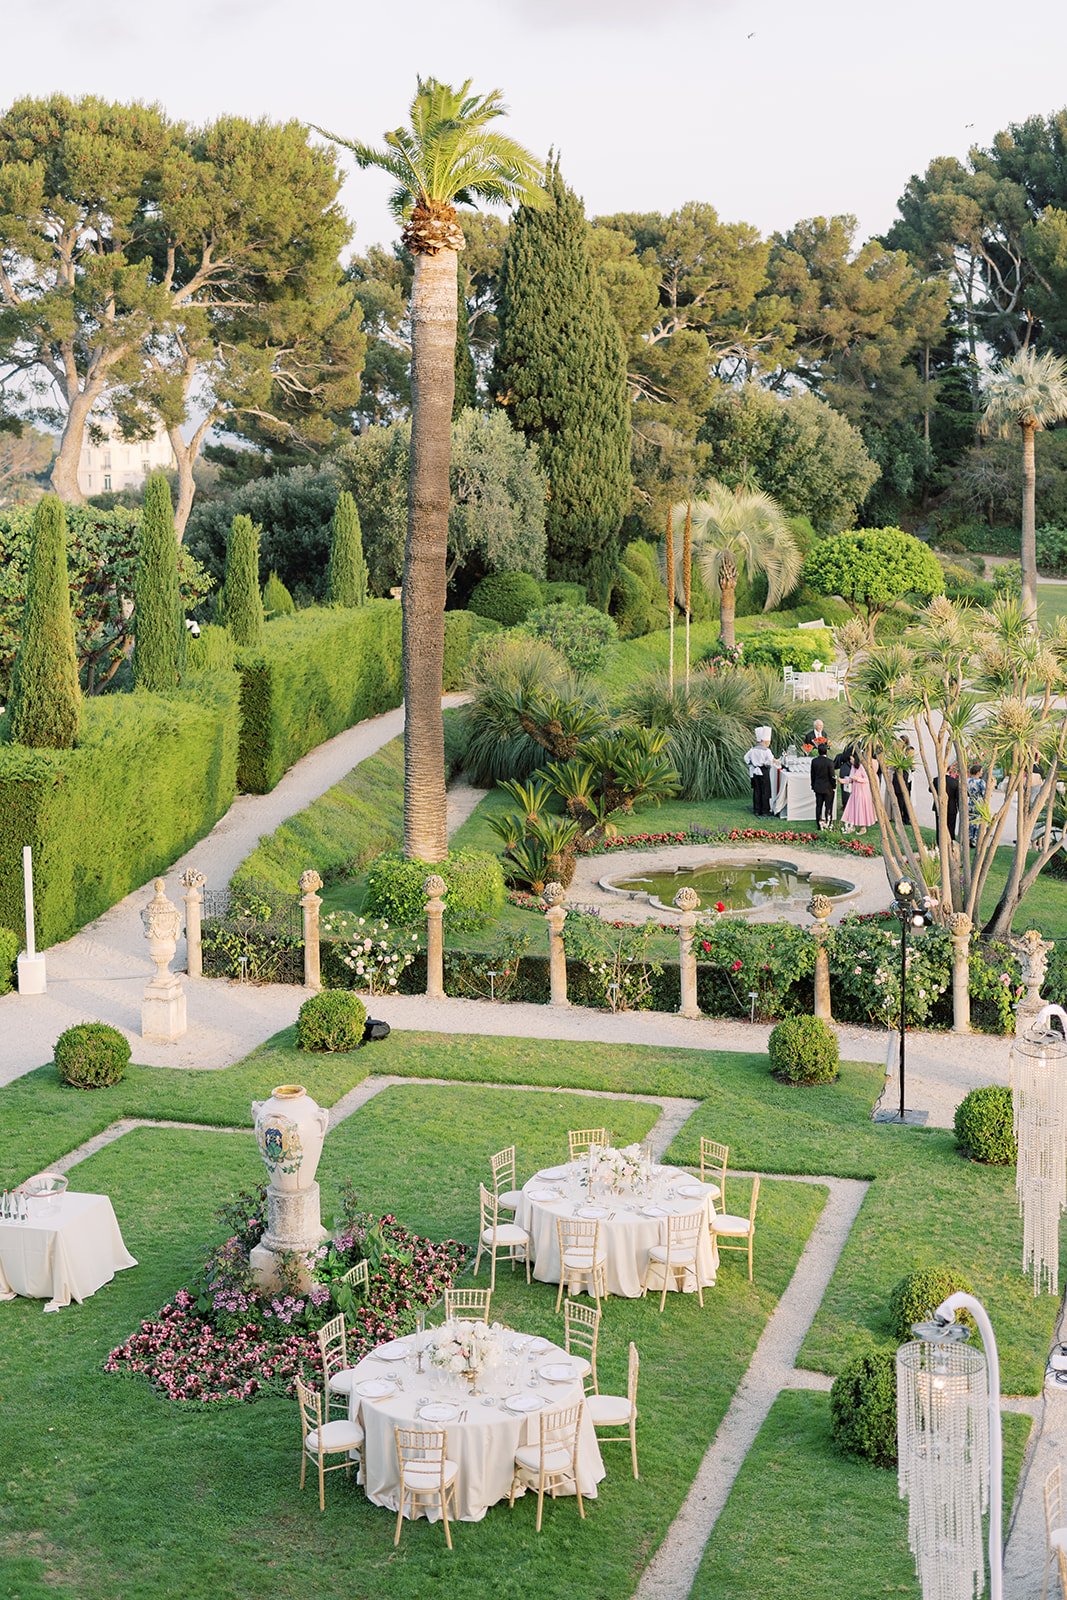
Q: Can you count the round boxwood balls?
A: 6